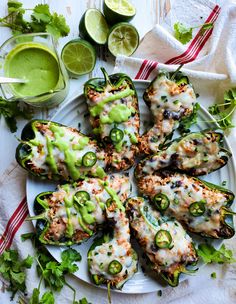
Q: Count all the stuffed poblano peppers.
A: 8